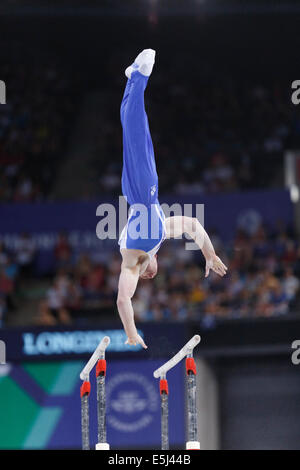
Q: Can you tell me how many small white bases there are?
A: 2